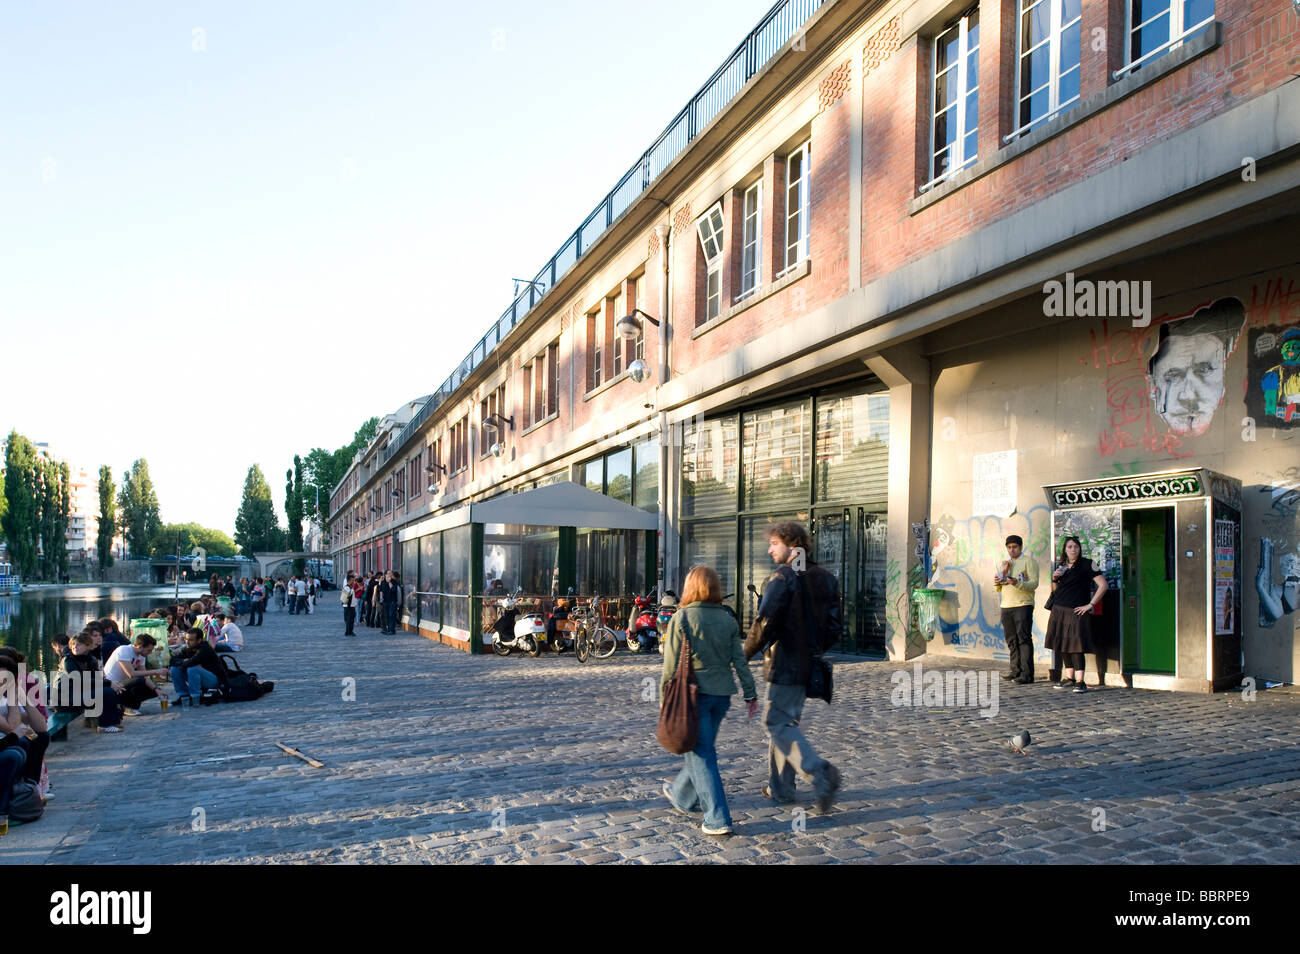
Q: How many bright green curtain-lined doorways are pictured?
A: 1